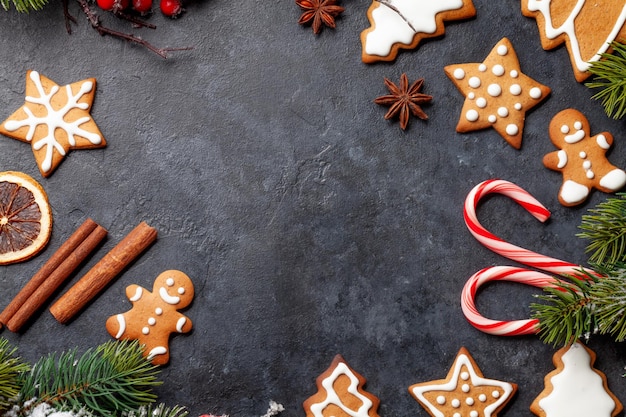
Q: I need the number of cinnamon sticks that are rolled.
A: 2